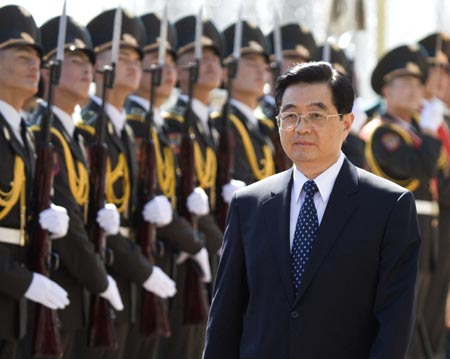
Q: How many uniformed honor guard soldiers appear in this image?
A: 10